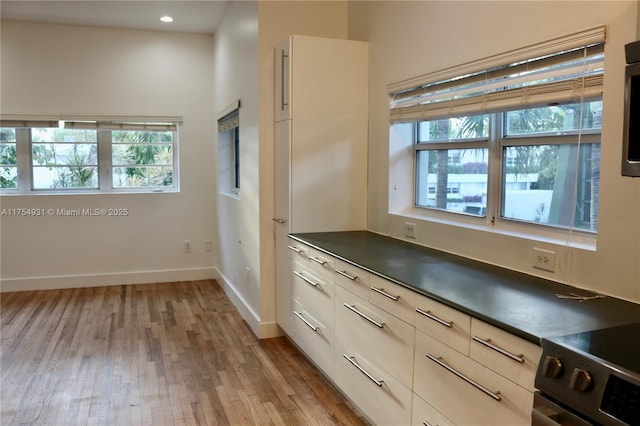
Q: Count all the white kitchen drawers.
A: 12